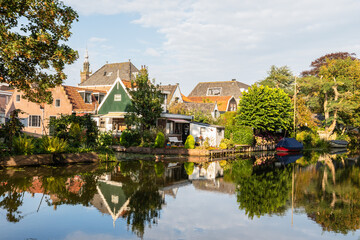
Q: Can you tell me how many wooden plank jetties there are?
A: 1